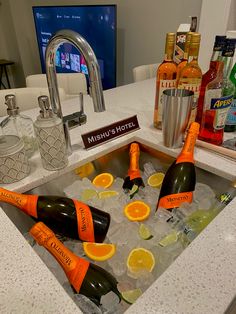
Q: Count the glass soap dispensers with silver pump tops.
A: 2